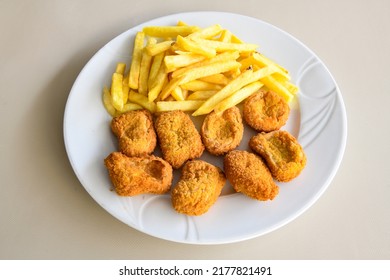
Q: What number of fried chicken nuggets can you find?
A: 8